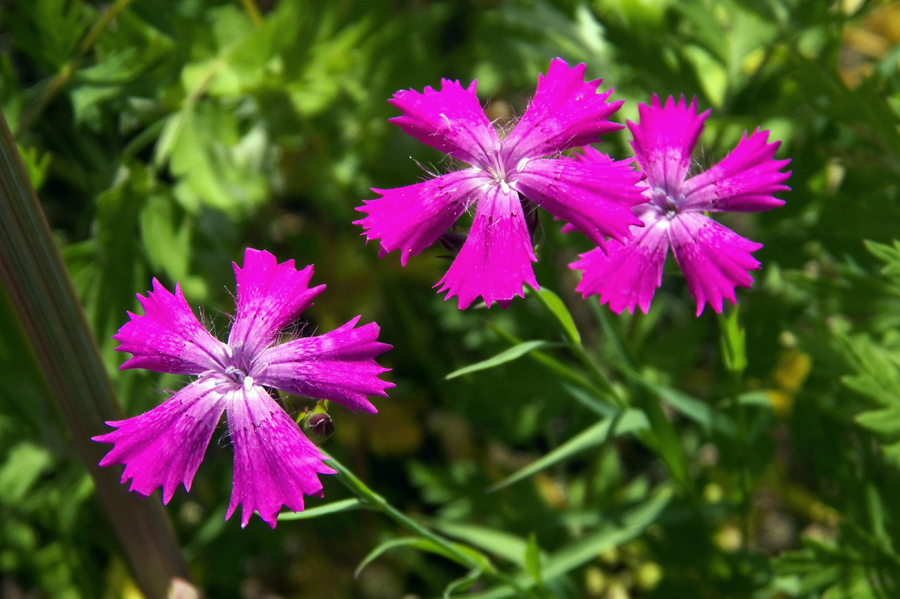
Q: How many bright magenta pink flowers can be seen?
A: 3